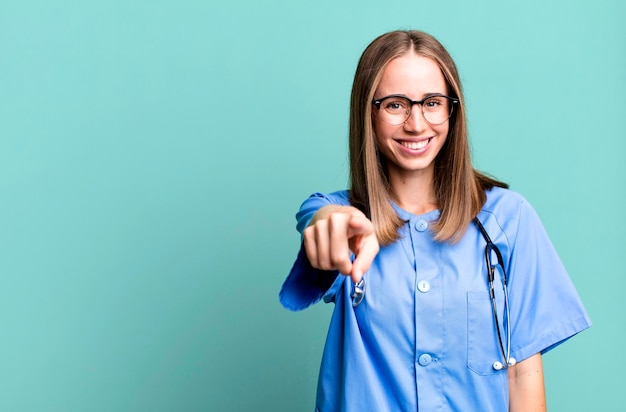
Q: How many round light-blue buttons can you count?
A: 3